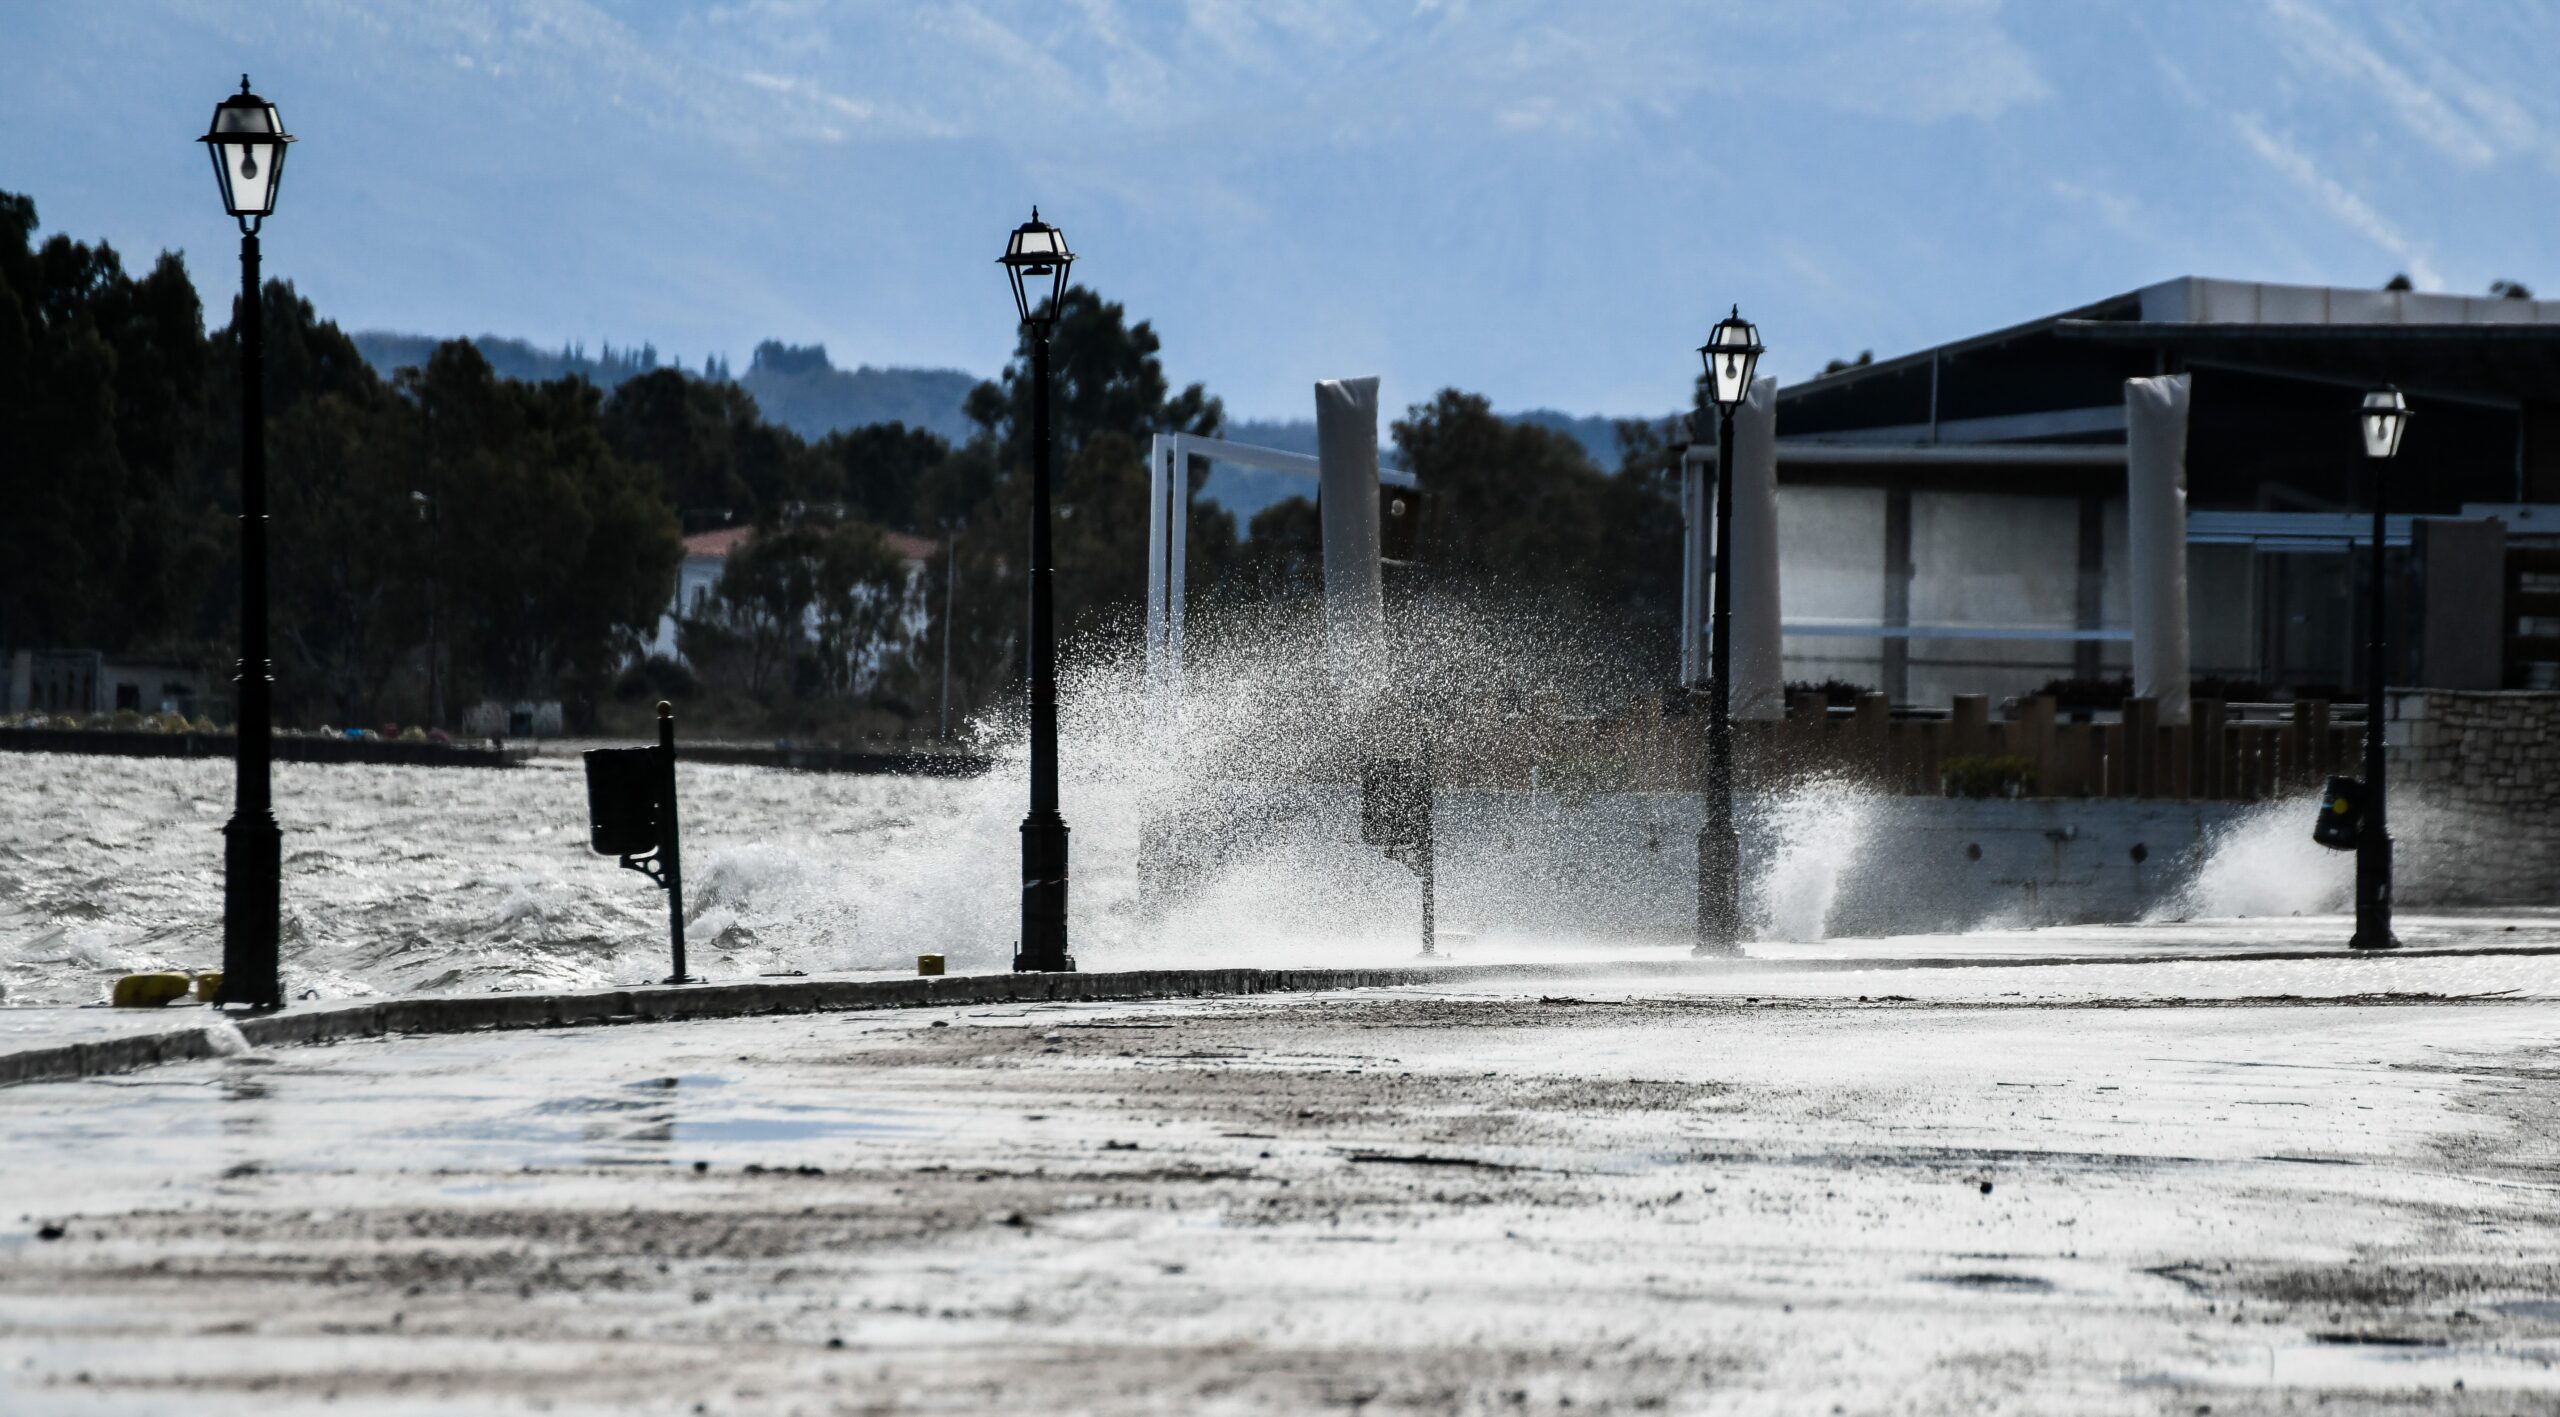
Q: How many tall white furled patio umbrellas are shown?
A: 3